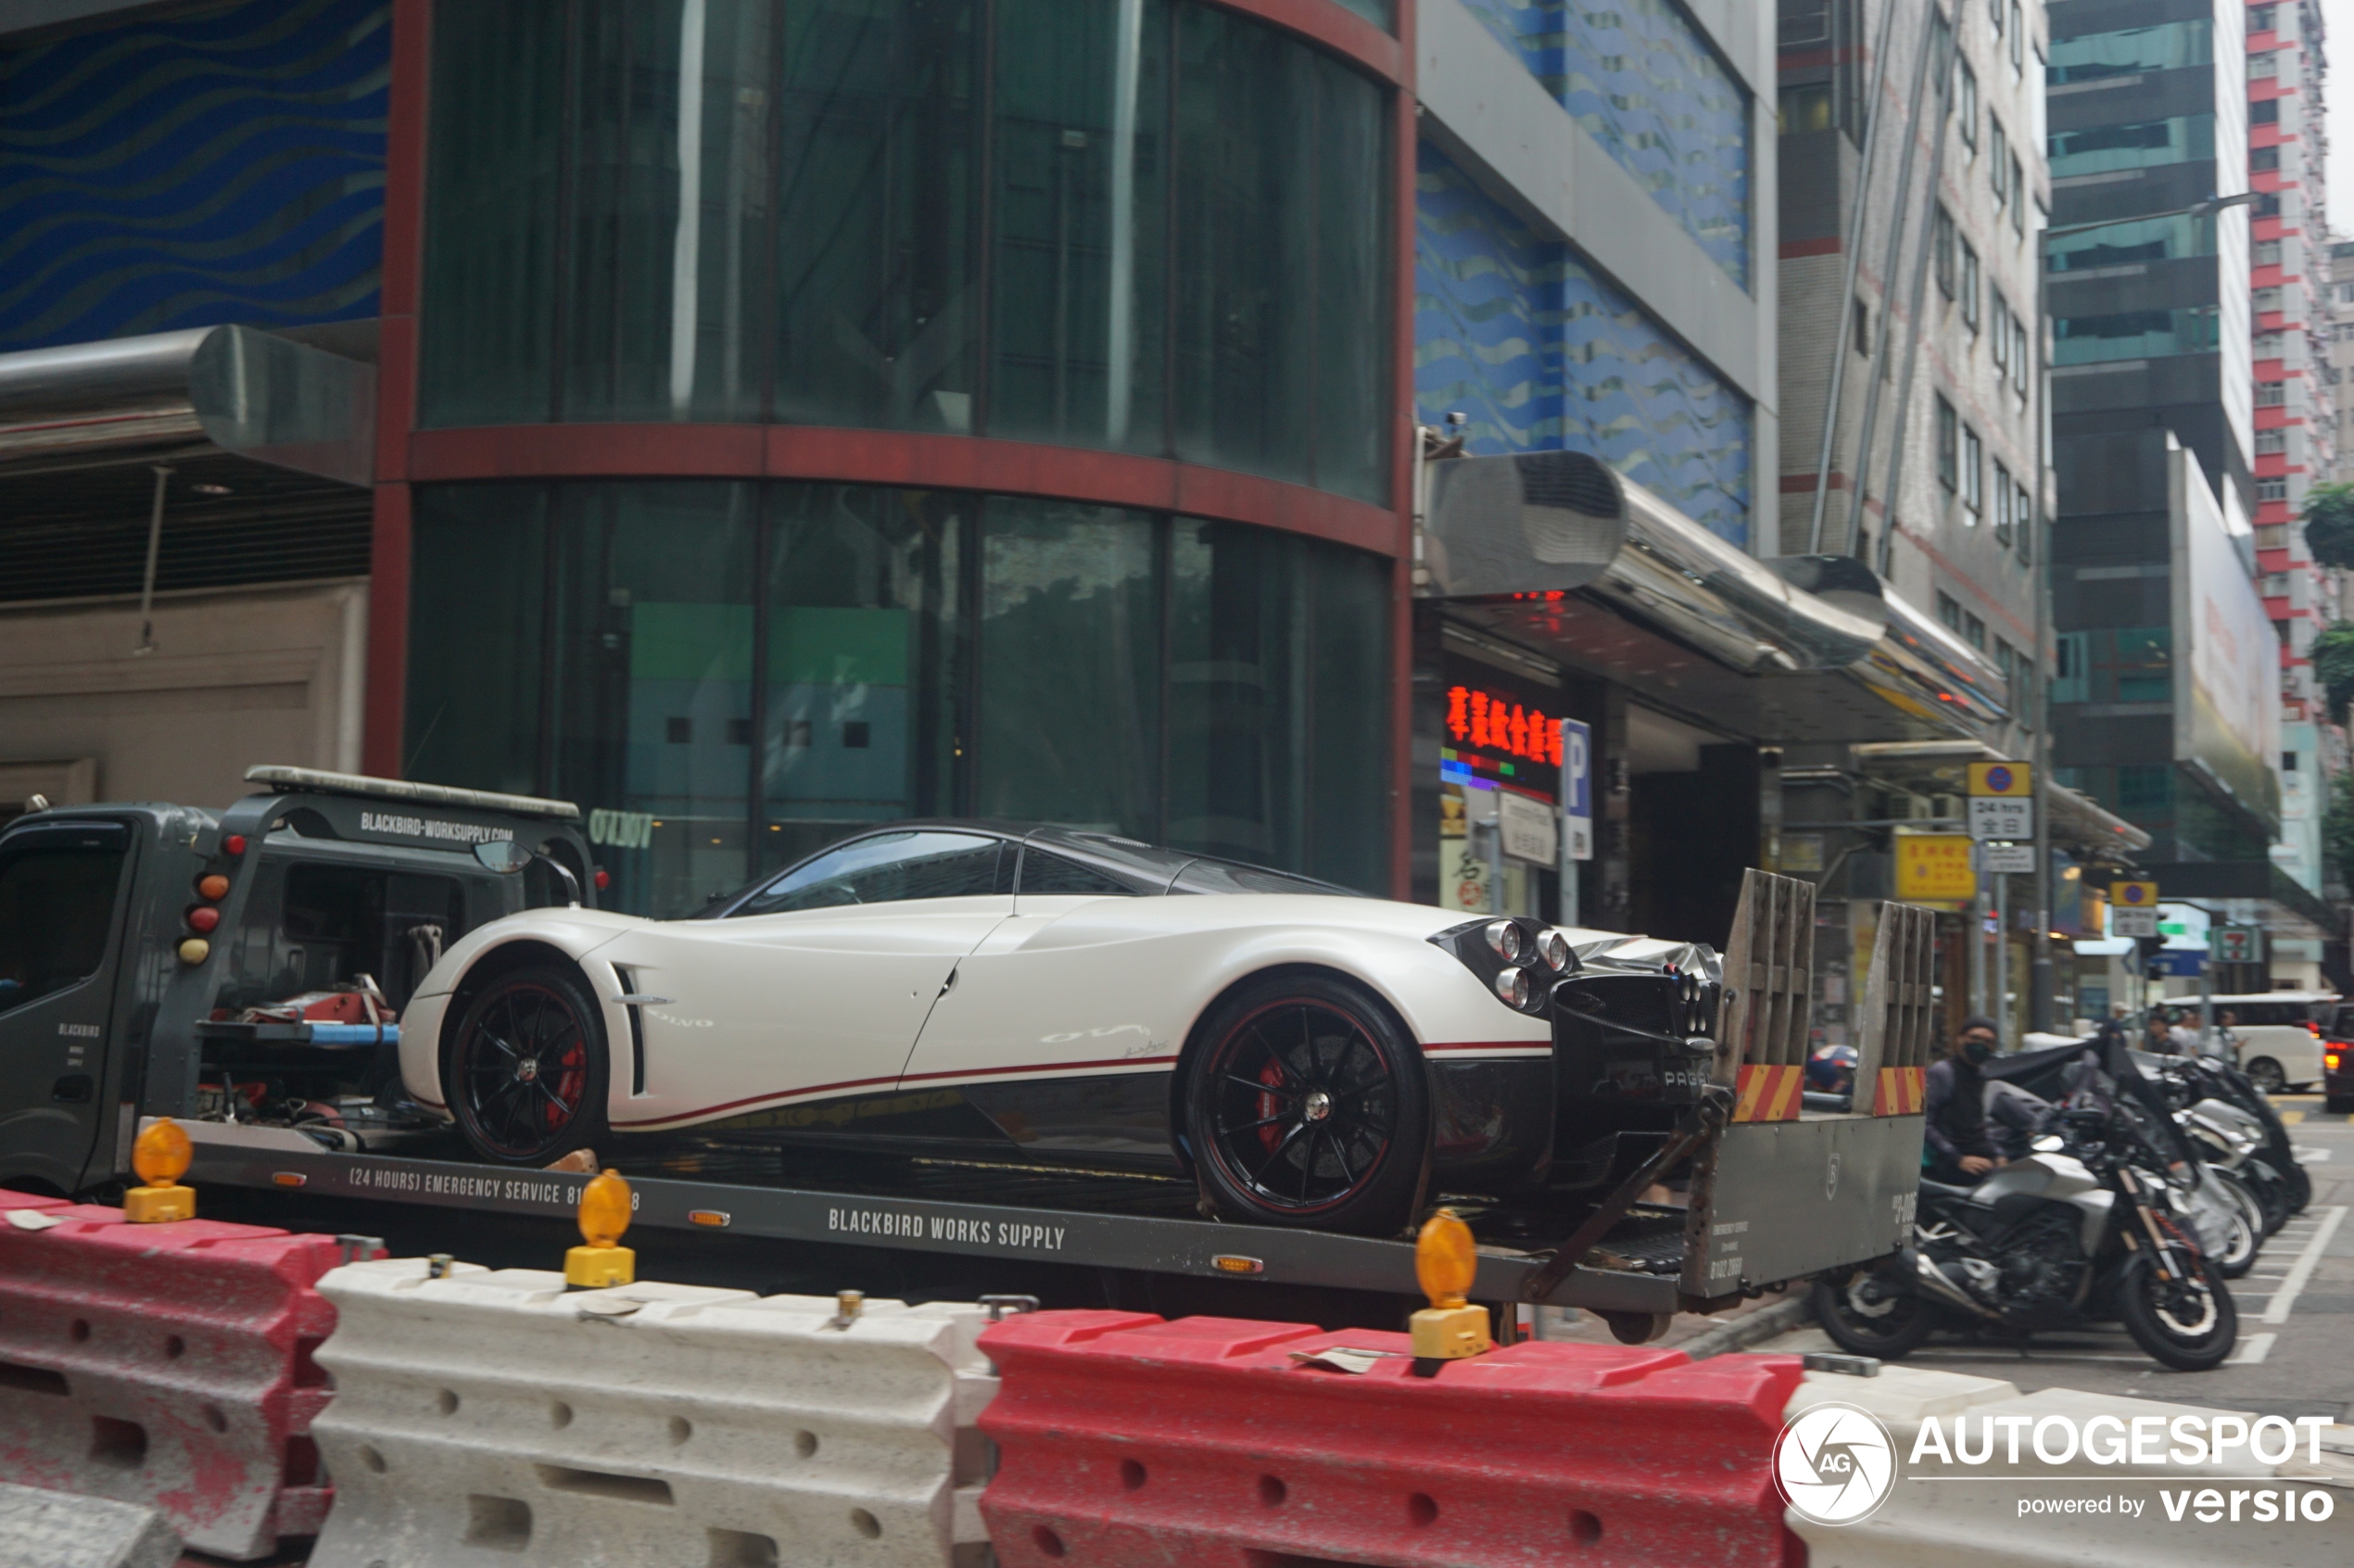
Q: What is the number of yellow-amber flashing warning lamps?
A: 3